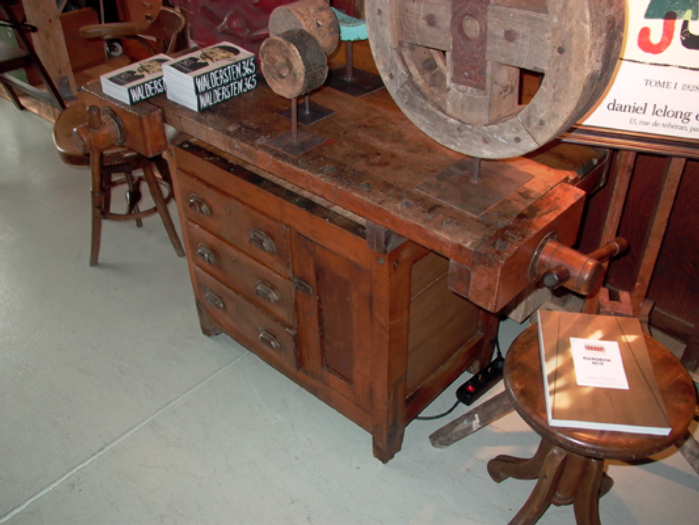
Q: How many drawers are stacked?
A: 3